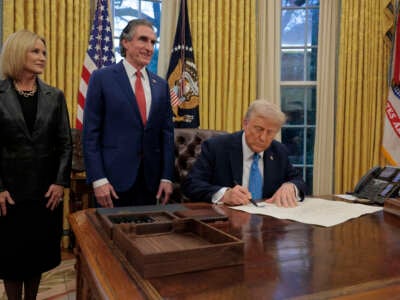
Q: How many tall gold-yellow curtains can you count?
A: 3